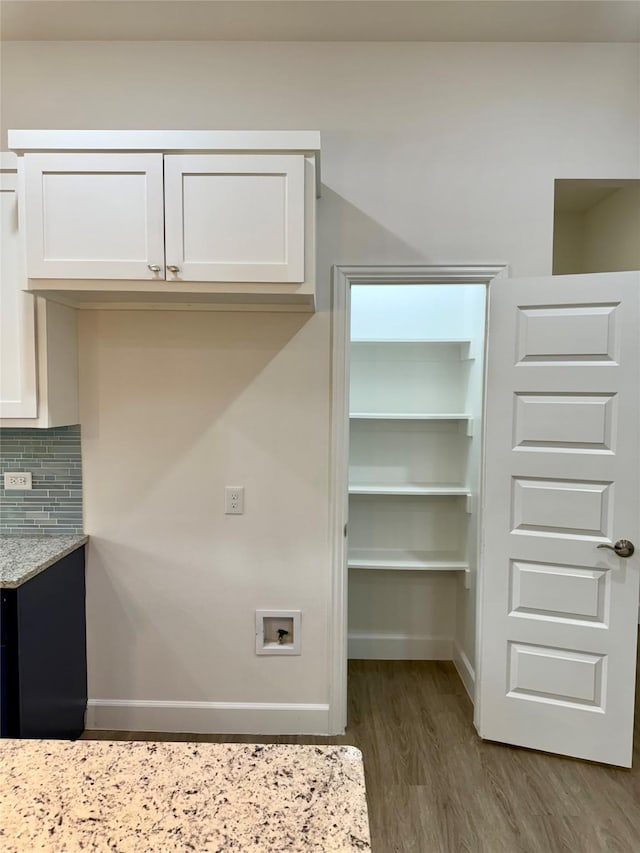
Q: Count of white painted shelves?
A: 4